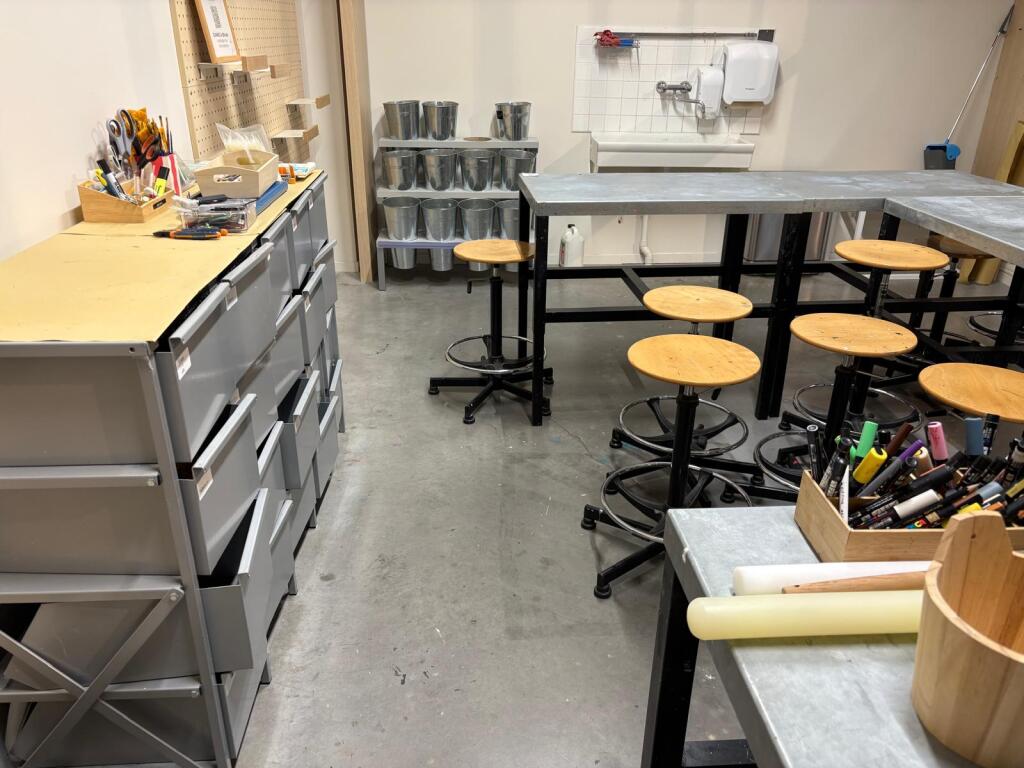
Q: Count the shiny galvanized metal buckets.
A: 11